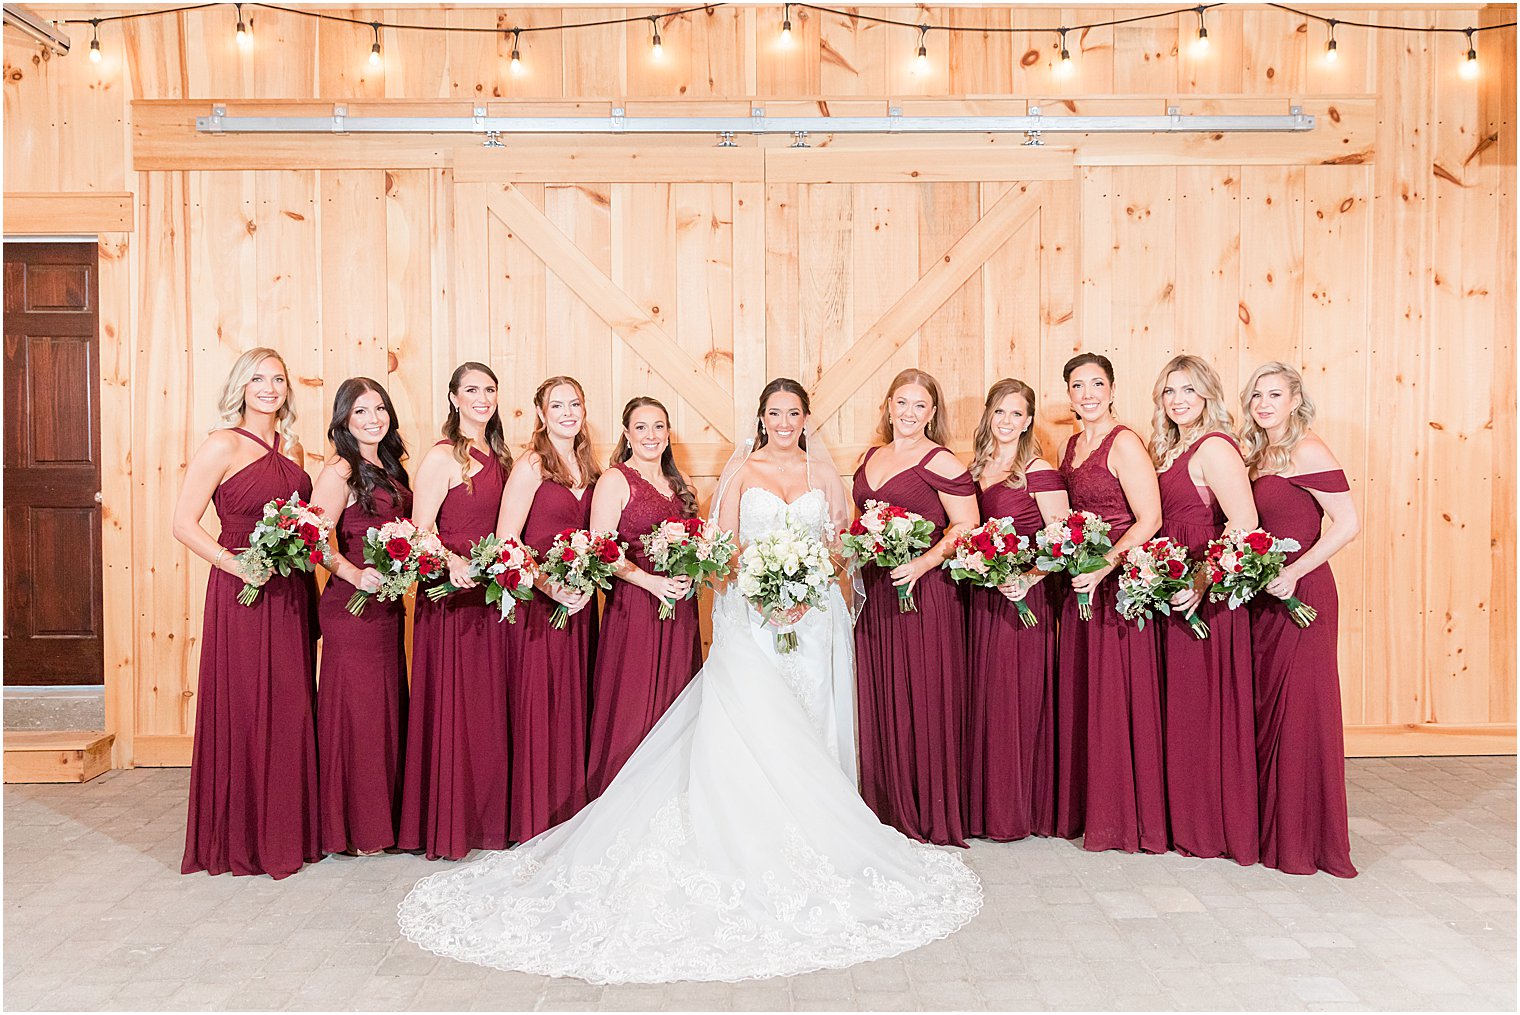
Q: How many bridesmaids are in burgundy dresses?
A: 10